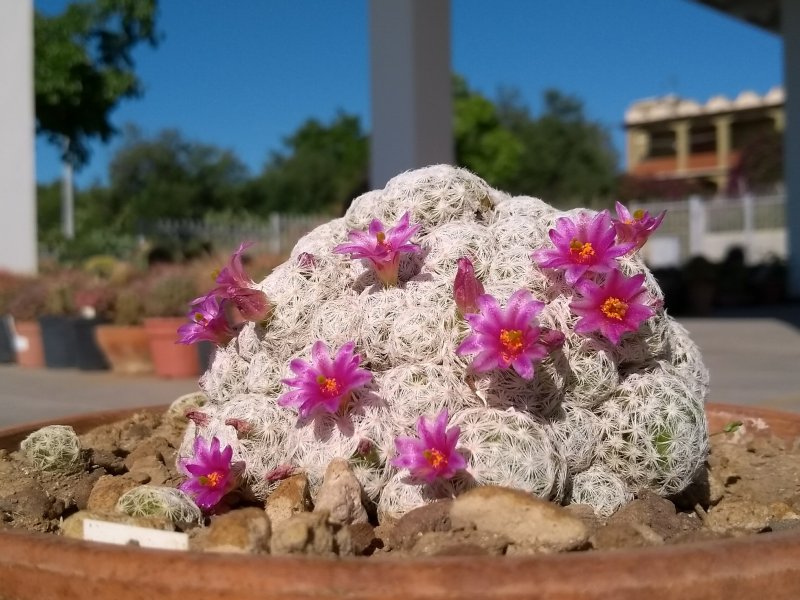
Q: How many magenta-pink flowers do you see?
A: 10